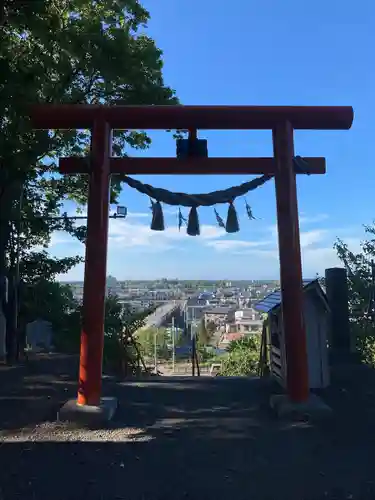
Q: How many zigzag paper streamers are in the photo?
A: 4